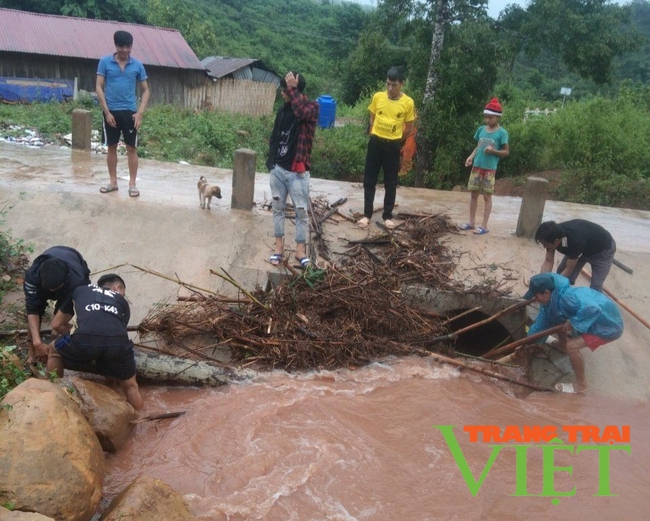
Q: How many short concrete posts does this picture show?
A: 3